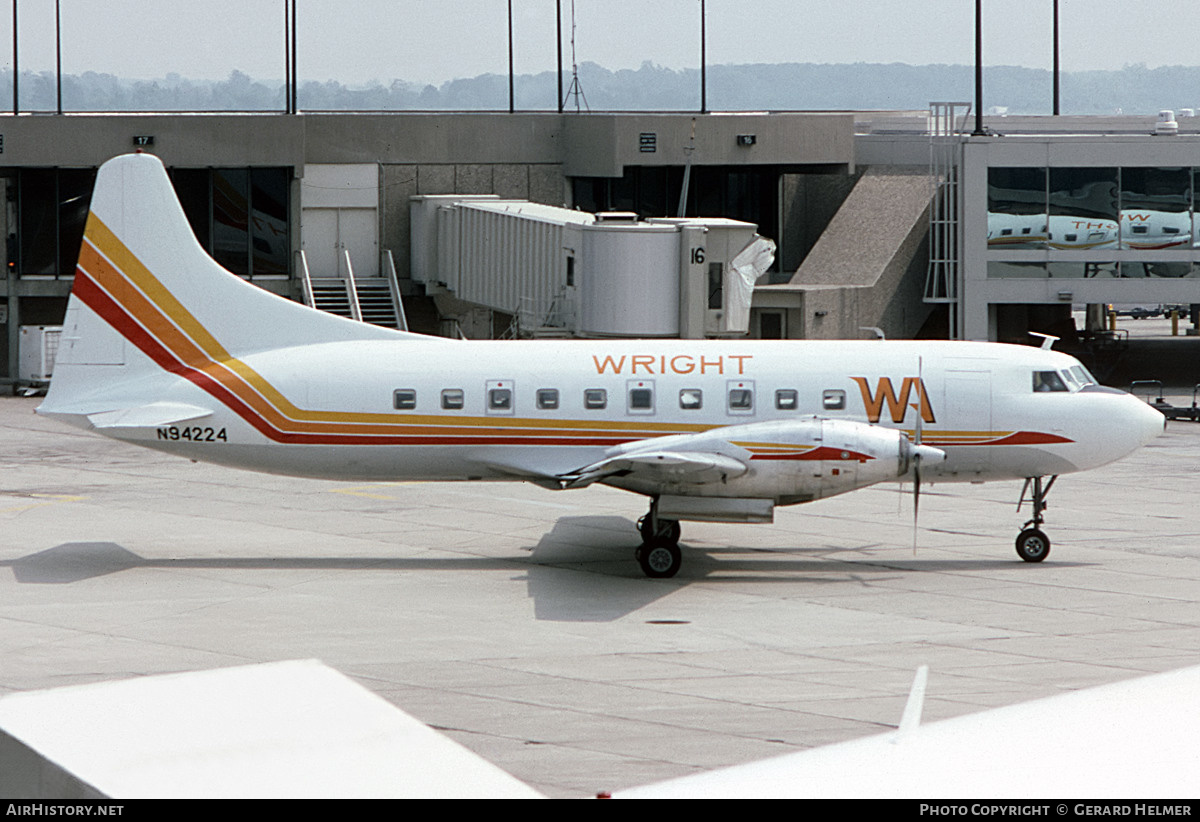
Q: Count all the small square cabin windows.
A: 10